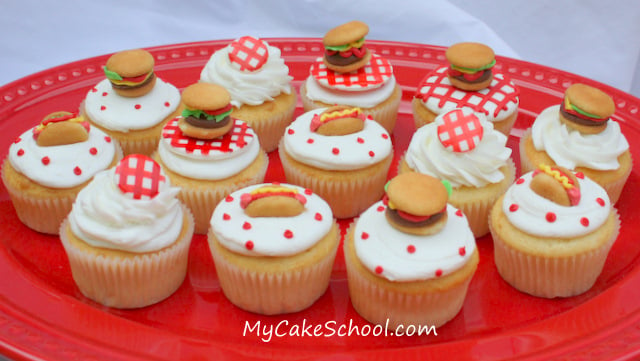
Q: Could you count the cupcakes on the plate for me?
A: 13